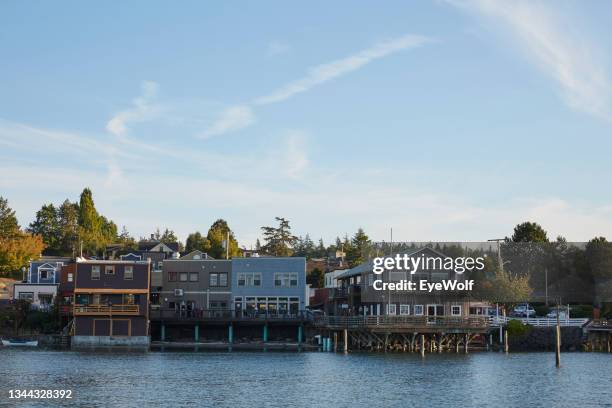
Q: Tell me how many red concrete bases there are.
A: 0